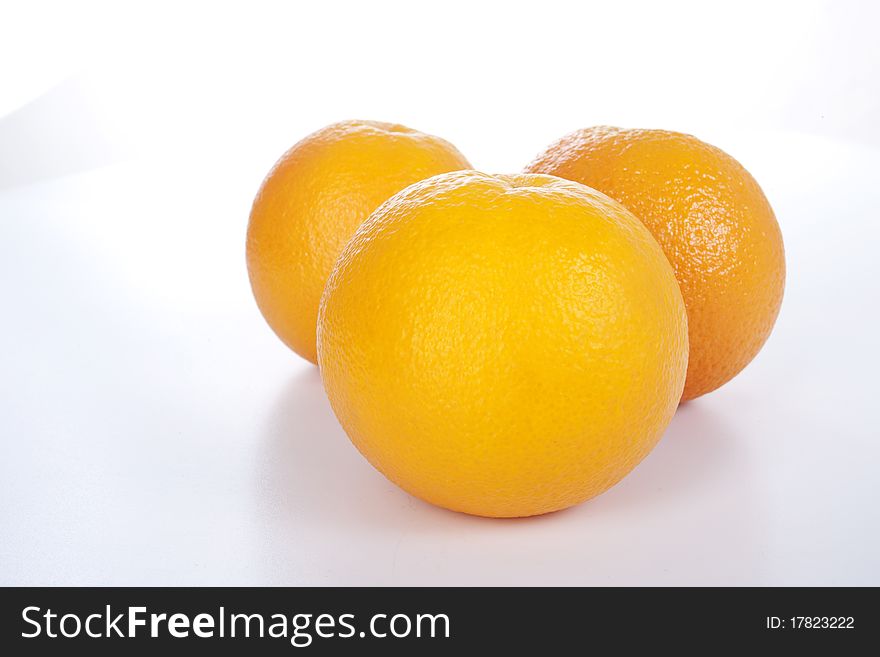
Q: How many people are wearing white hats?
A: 0